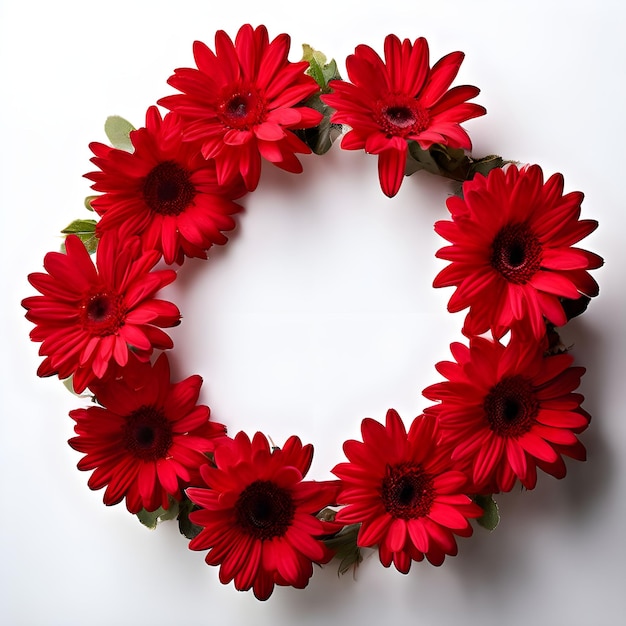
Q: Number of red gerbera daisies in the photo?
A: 9